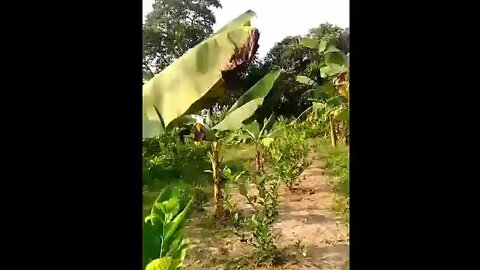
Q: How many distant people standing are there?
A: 0